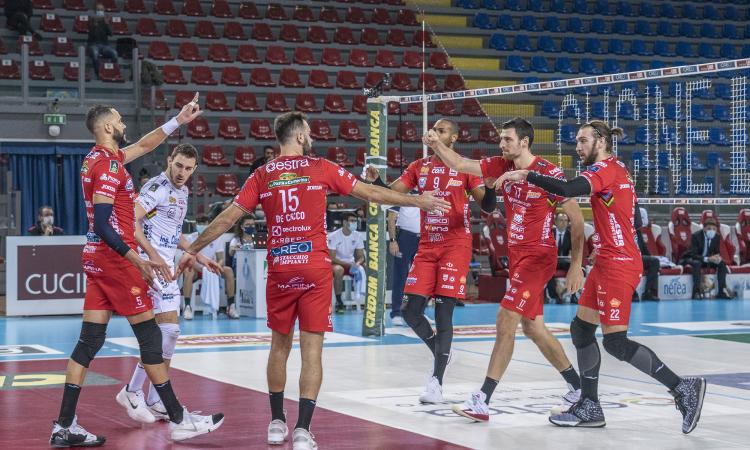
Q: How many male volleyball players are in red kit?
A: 5